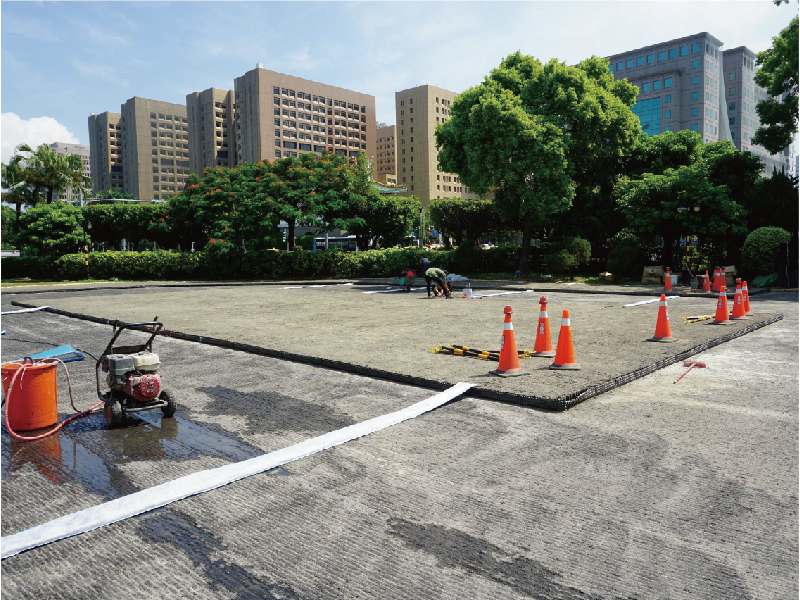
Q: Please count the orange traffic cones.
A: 11